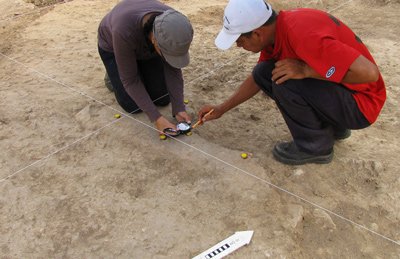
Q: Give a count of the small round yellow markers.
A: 5